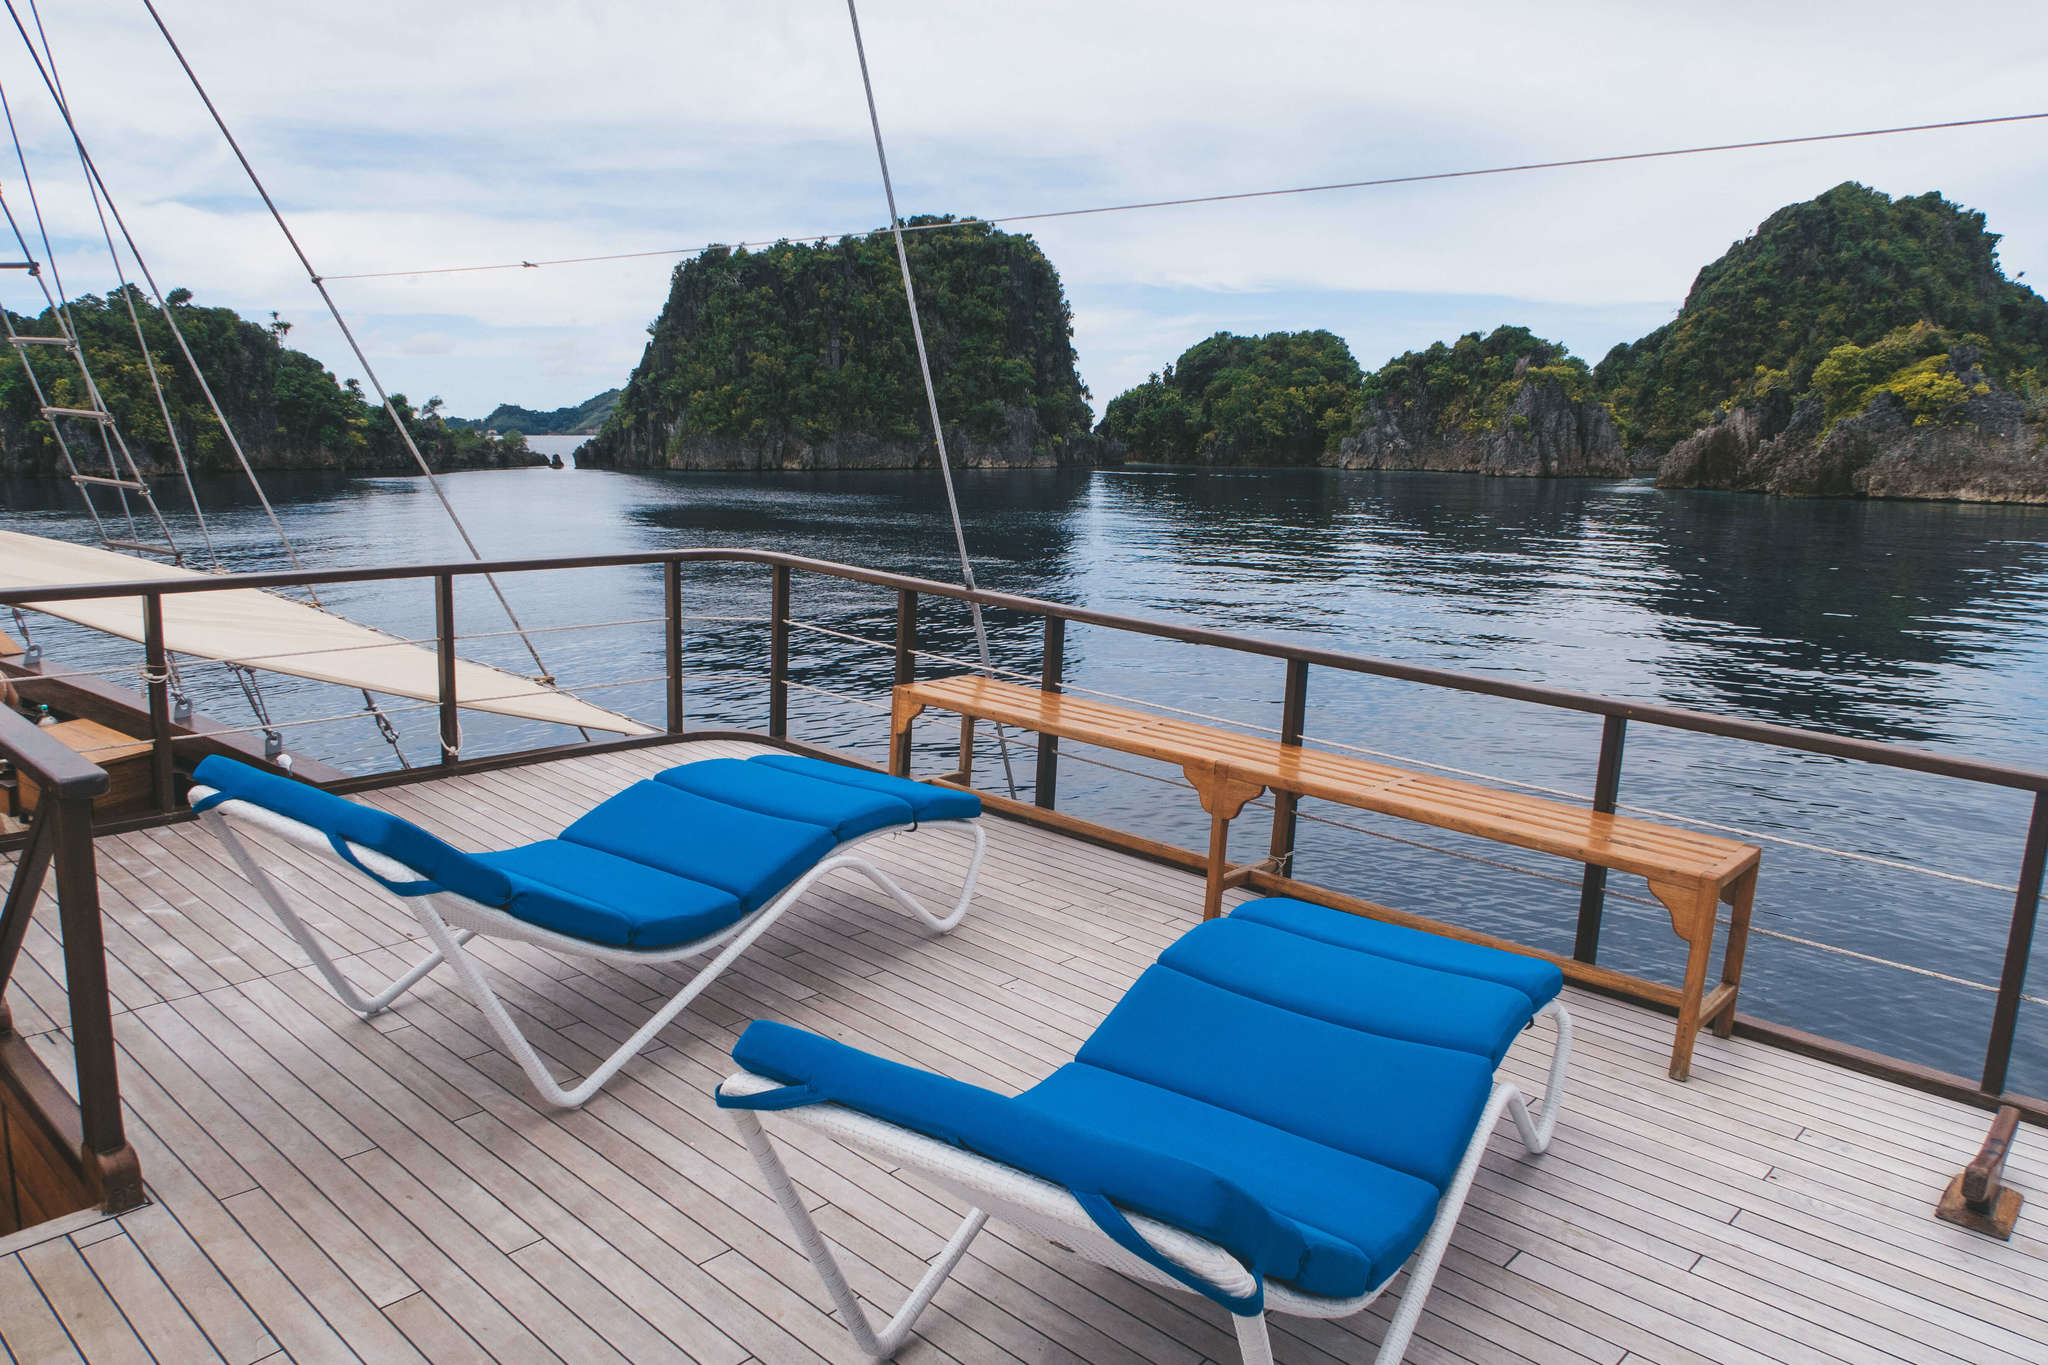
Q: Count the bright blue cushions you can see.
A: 2